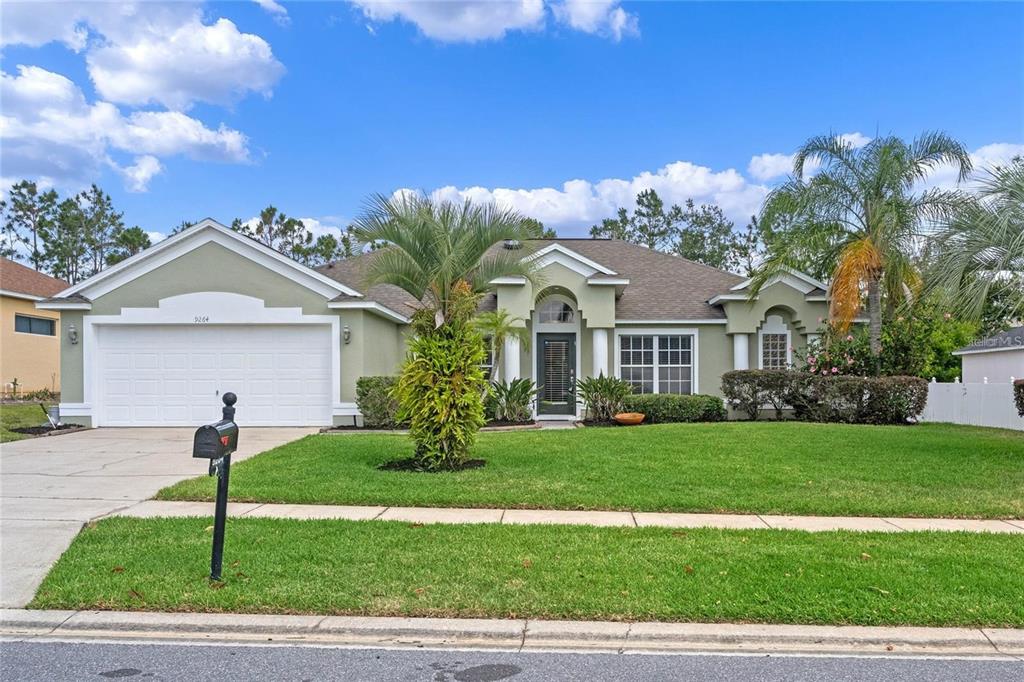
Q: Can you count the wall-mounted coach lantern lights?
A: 2